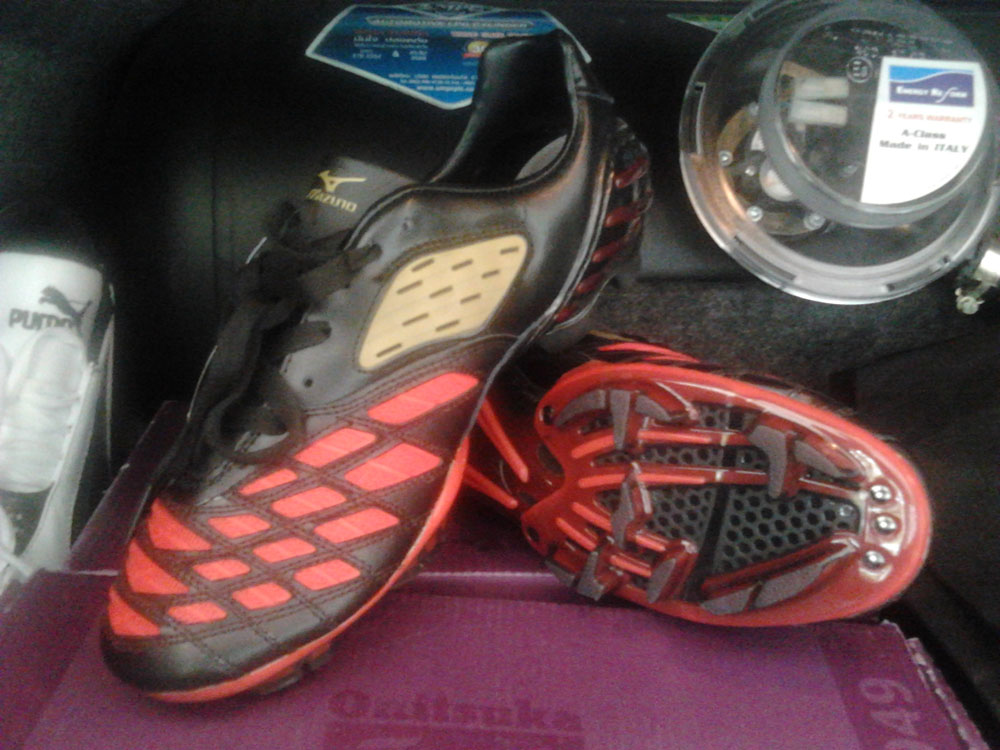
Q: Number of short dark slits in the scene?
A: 10